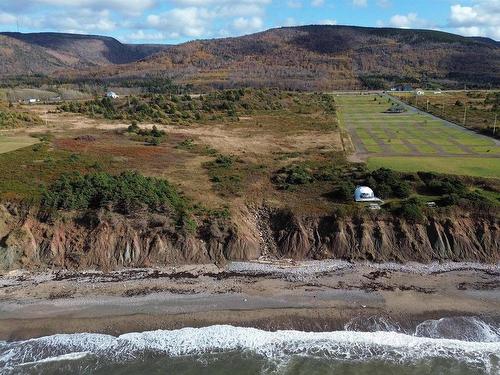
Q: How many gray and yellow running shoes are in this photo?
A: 0